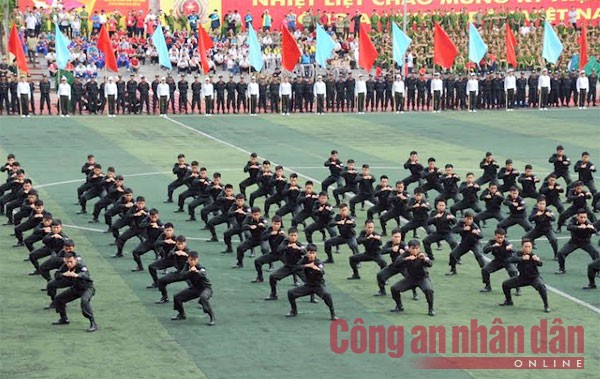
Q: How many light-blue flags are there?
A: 7